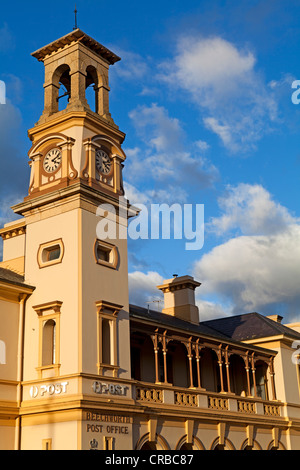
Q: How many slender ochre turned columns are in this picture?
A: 9